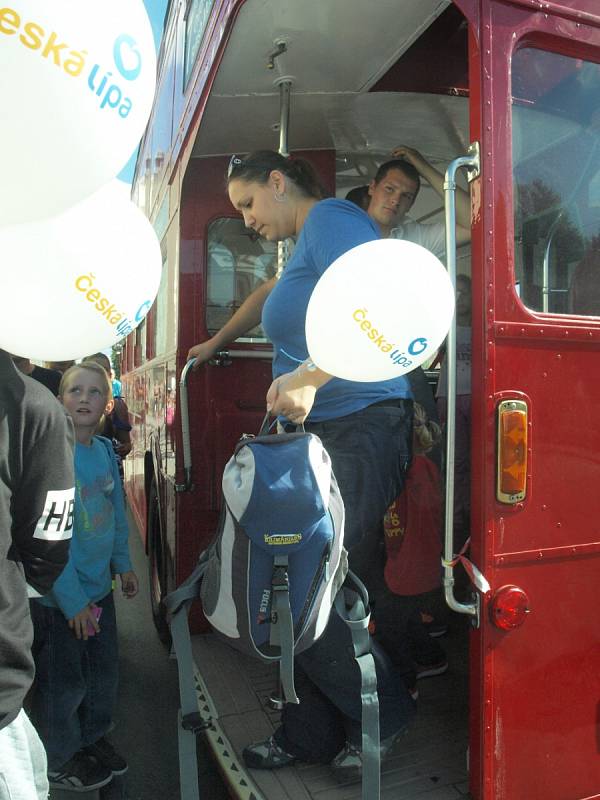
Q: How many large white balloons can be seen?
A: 3